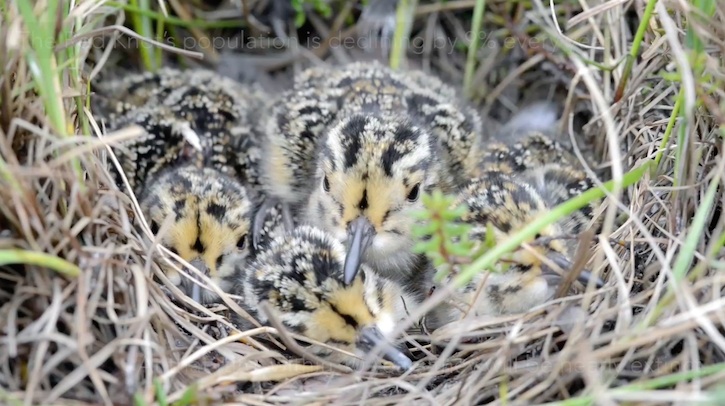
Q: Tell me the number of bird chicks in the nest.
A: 4